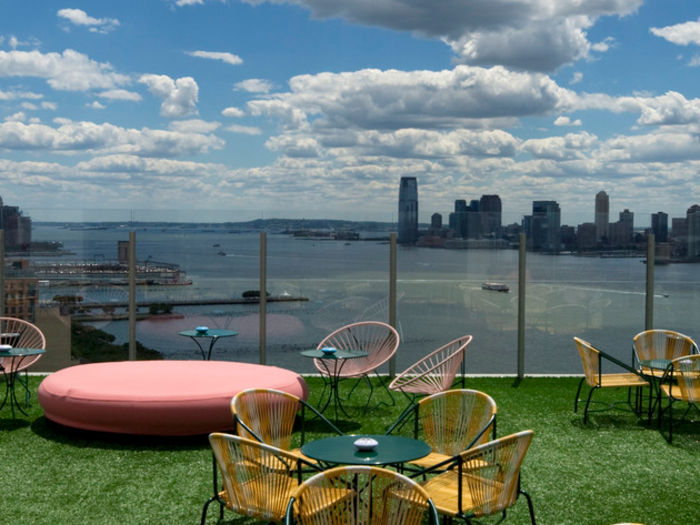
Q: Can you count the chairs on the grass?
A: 11